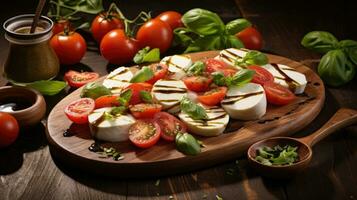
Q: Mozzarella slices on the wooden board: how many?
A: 8